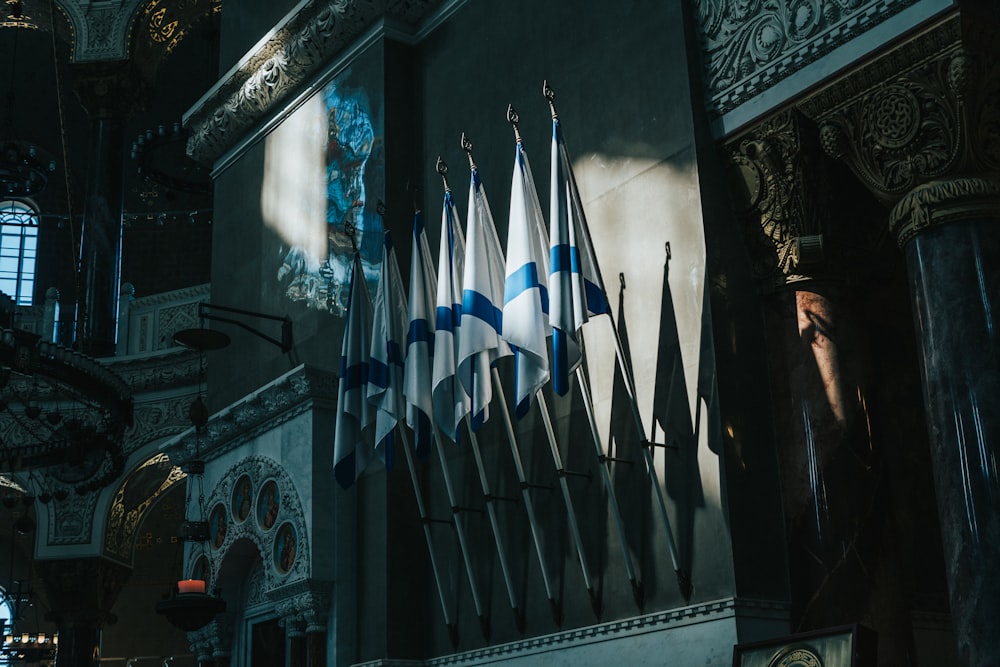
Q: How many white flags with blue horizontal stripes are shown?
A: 7